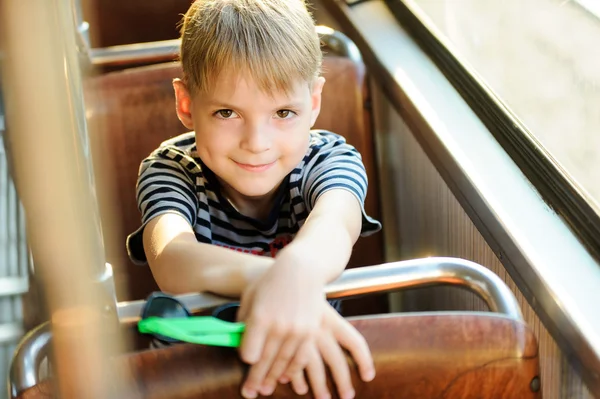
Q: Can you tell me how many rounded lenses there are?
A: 2